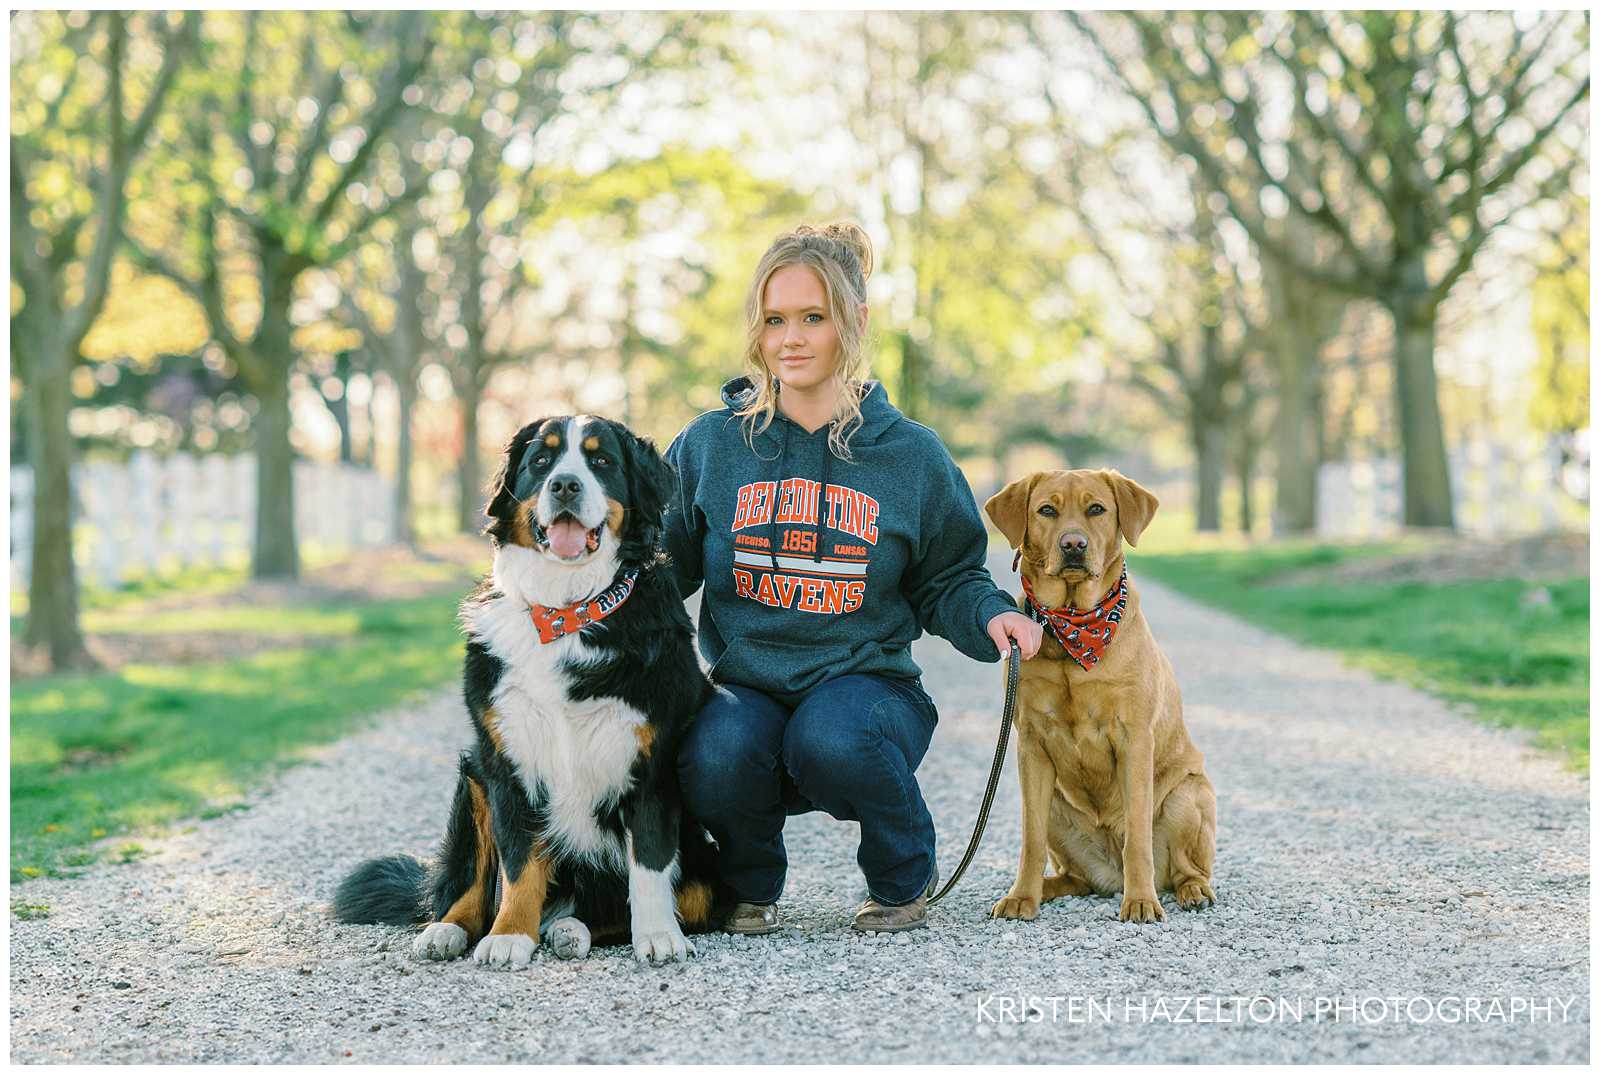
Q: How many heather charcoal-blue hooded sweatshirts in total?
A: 1